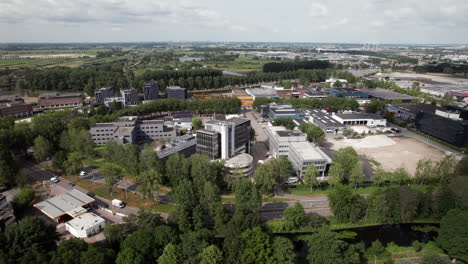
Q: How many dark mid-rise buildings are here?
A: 4